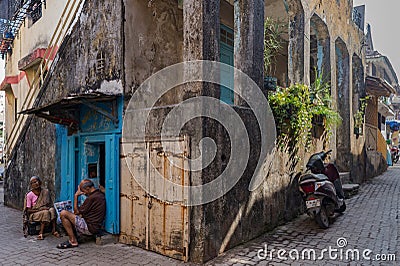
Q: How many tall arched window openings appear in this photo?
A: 4